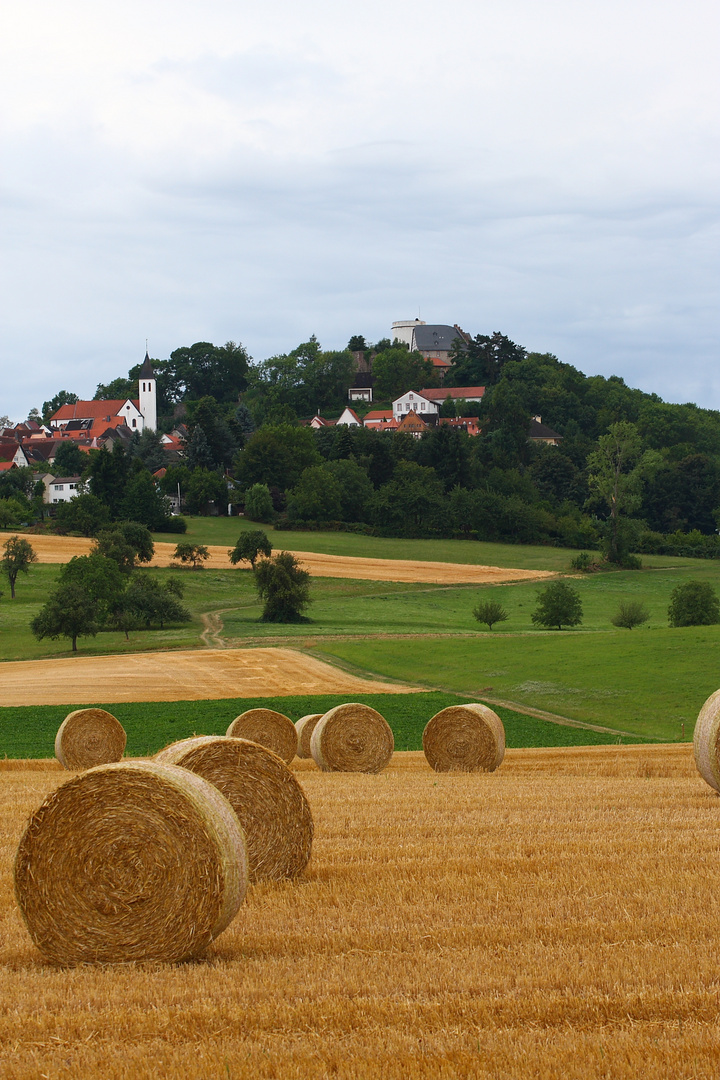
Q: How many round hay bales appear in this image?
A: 8